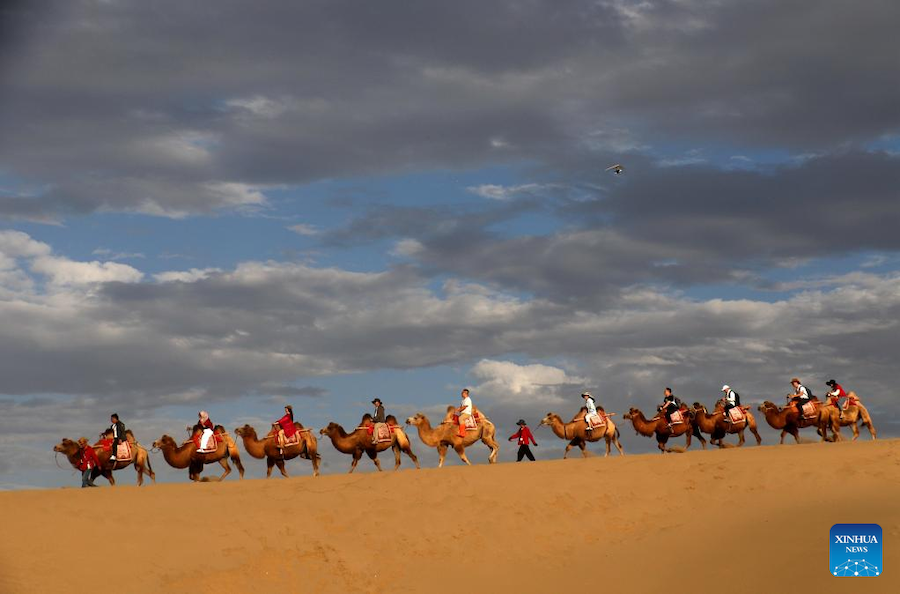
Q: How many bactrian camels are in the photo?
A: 10